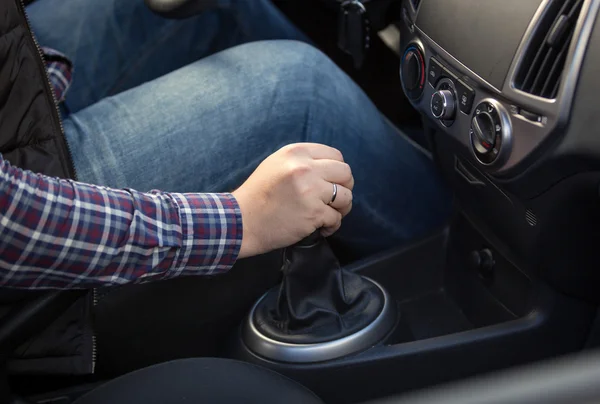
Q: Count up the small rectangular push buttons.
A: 2